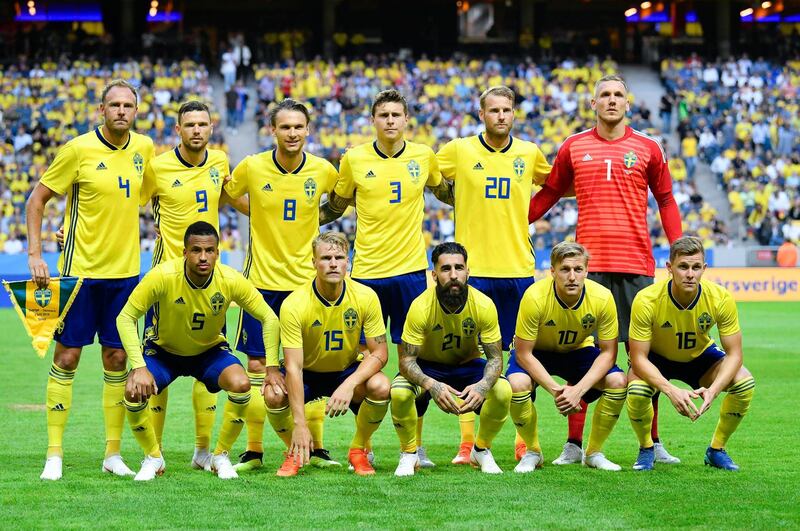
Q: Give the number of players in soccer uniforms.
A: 11